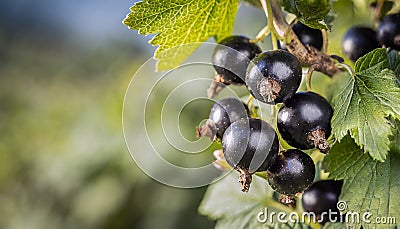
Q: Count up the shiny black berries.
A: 10